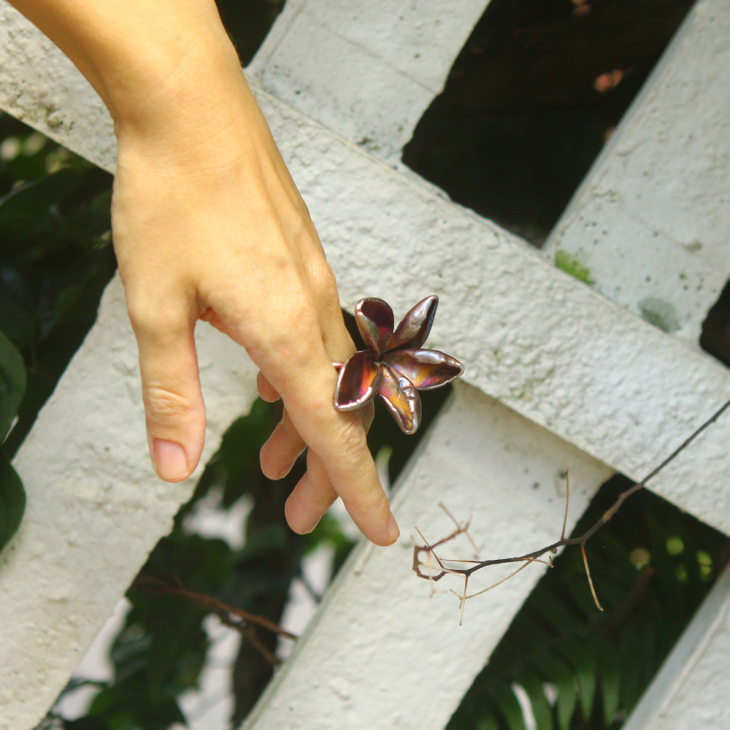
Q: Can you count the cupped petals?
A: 5